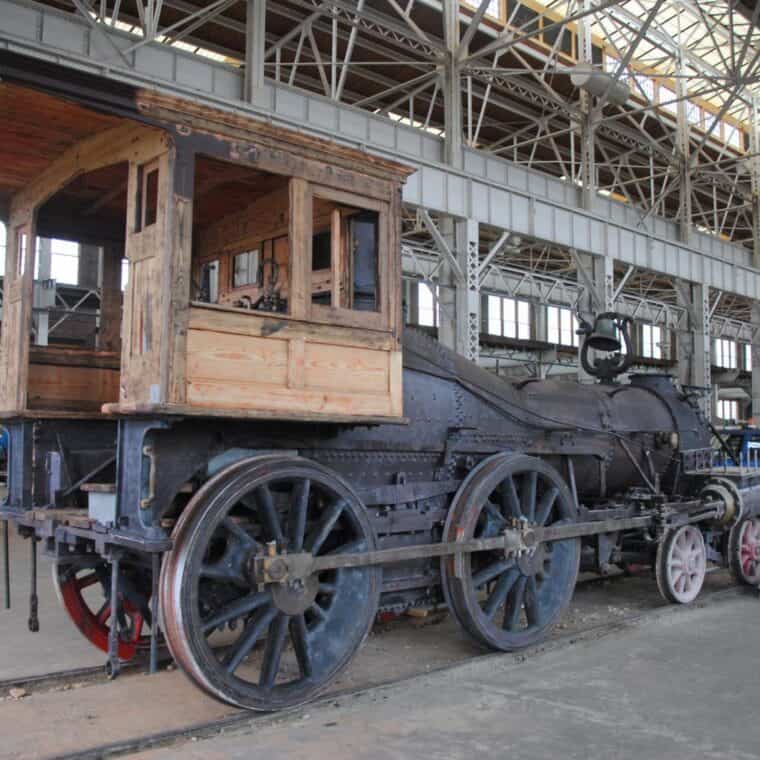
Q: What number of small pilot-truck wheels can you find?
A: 2